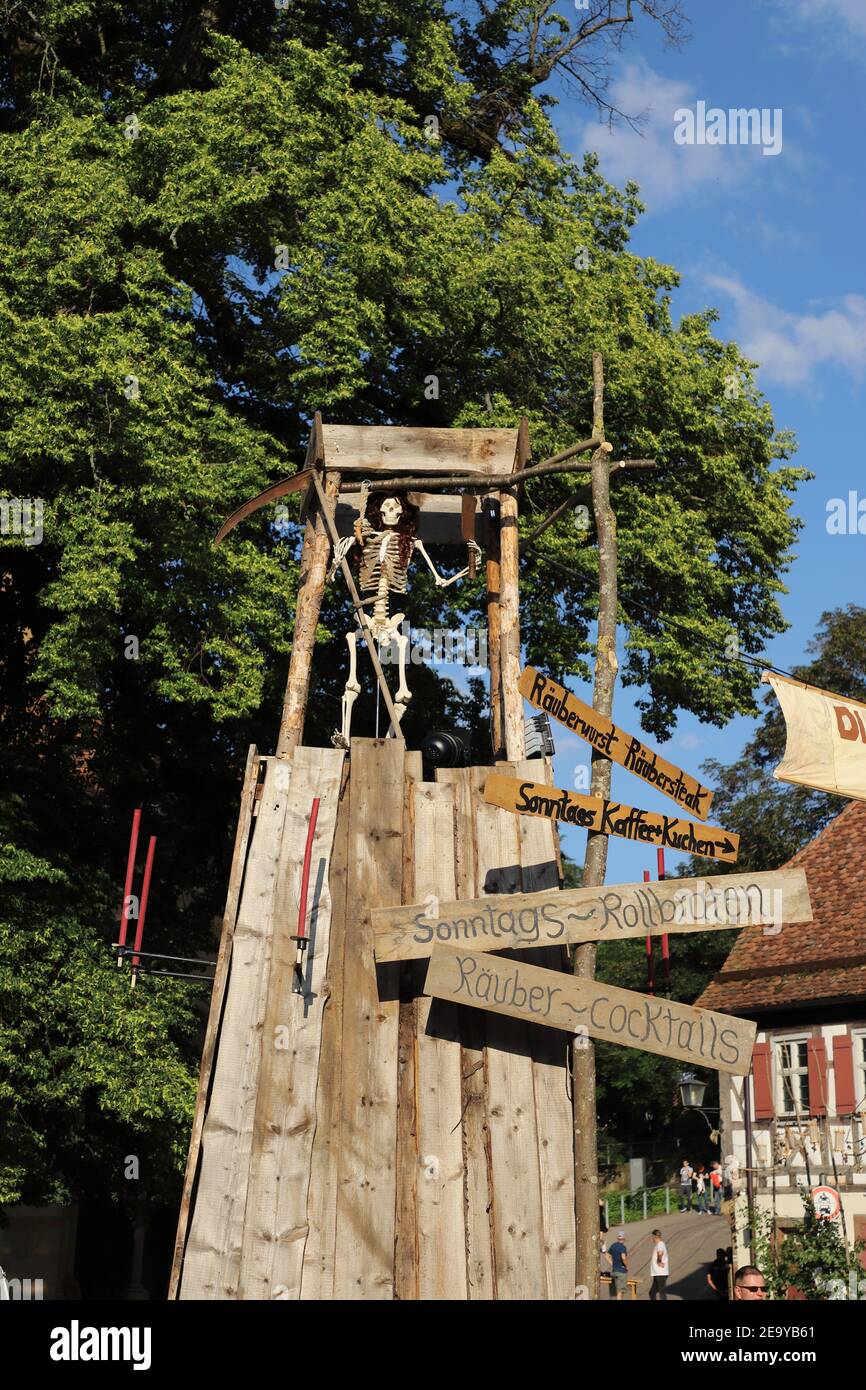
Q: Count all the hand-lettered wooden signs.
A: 4